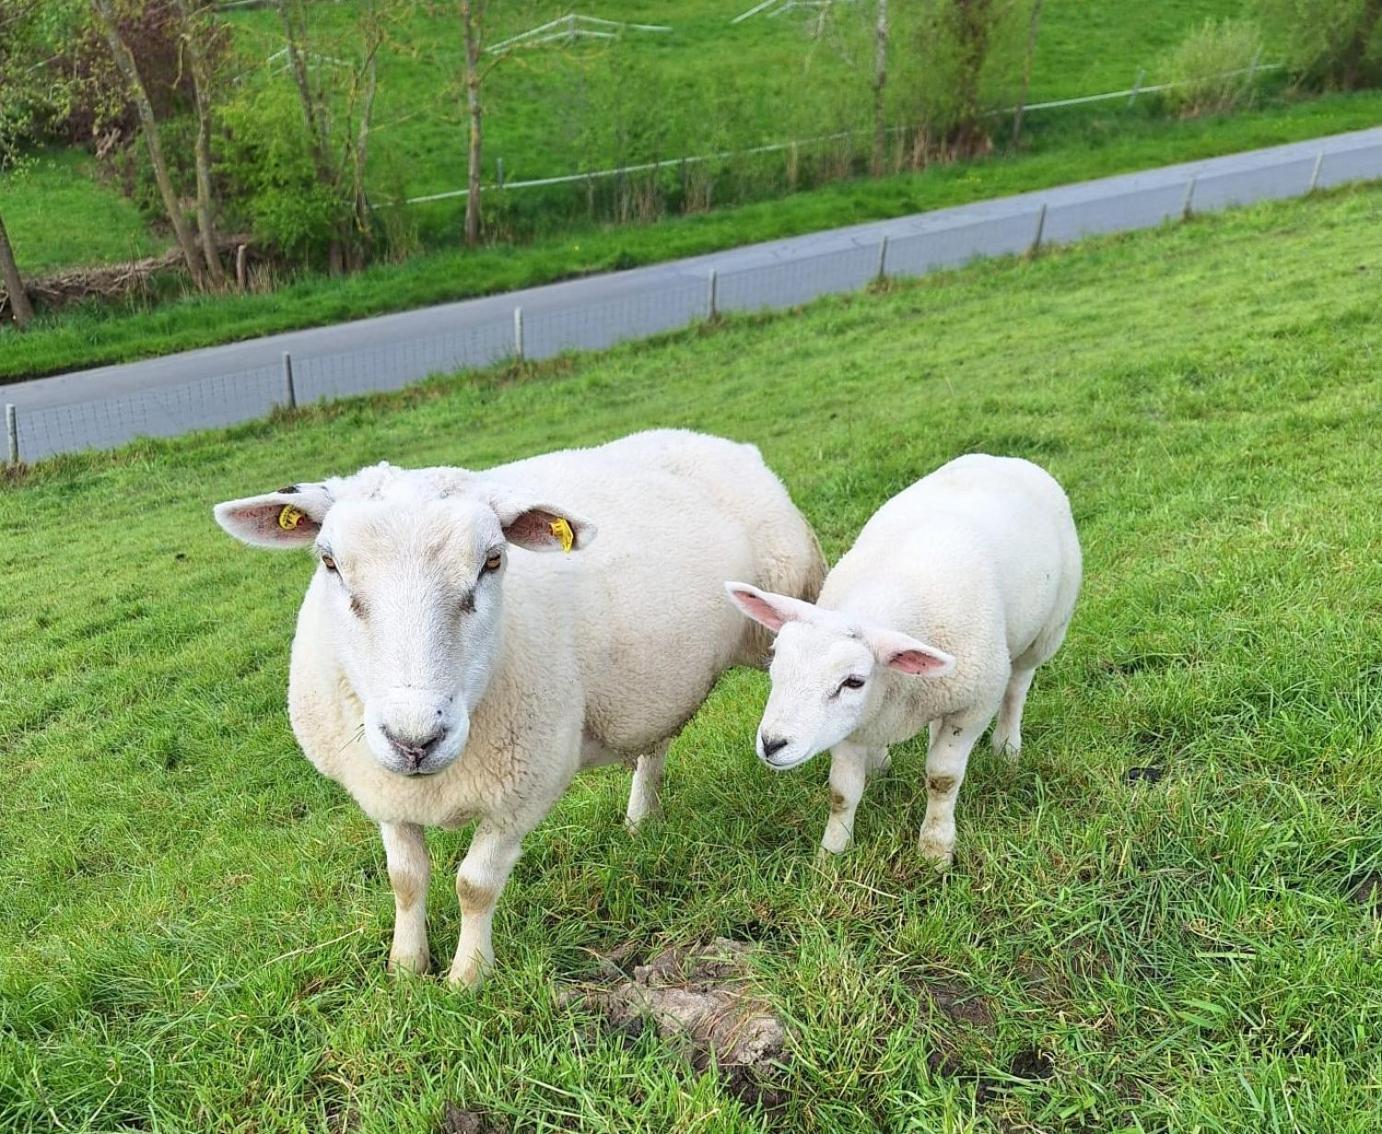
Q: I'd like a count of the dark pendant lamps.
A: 0